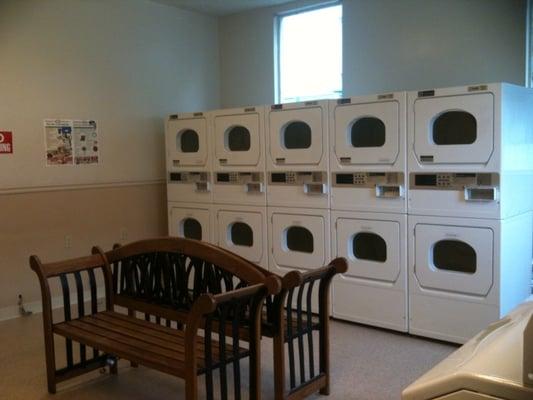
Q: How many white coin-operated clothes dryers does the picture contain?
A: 10